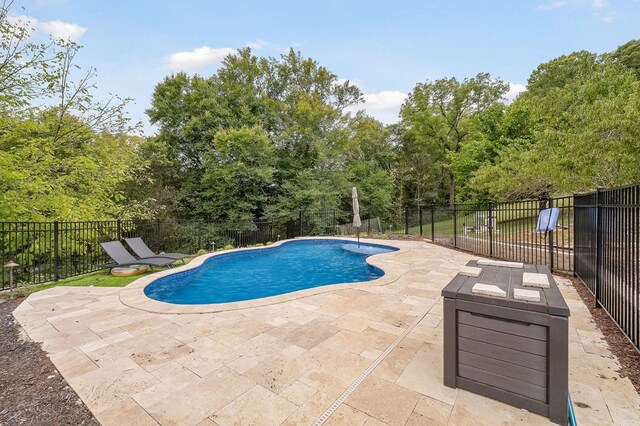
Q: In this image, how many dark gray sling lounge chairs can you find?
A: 2